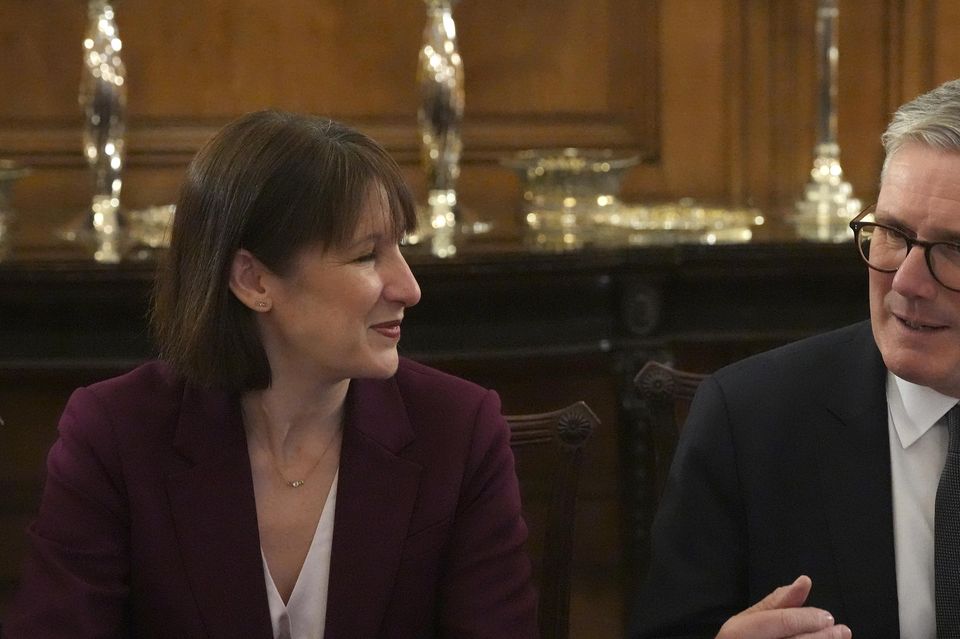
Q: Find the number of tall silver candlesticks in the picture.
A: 3